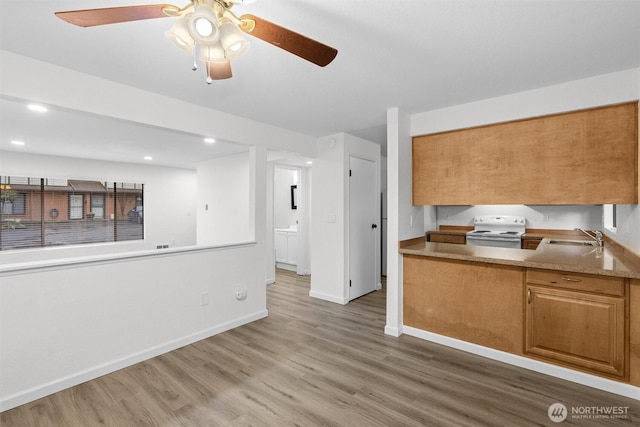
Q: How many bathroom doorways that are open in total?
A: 1